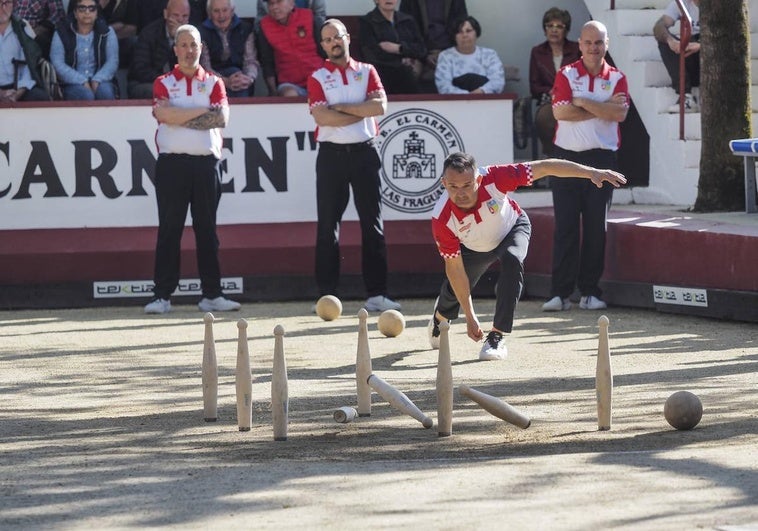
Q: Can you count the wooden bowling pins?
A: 9